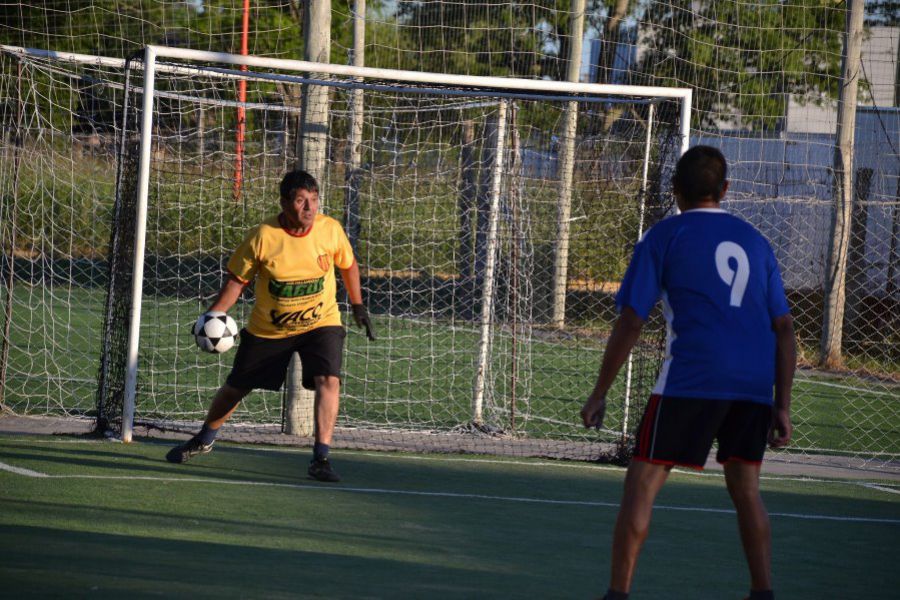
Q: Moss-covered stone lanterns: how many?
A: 0